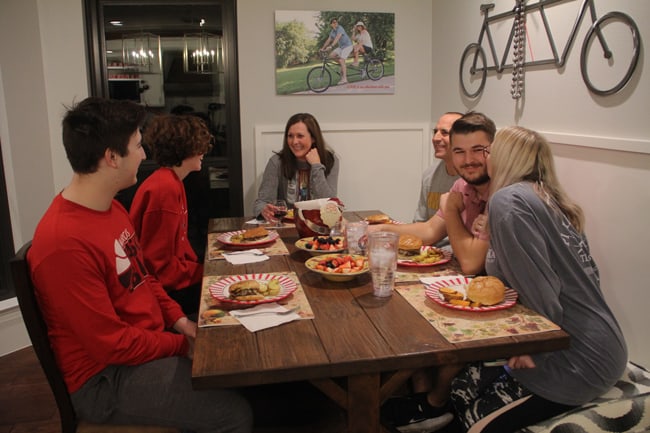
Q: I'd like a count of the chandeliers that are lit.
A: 2